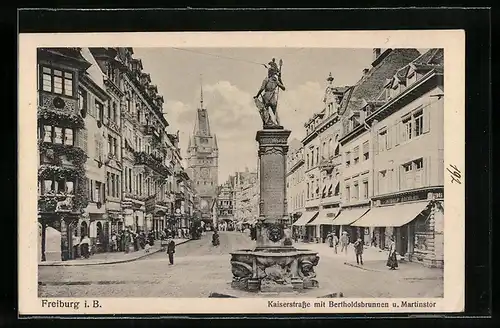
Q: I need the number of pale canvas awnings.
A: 4